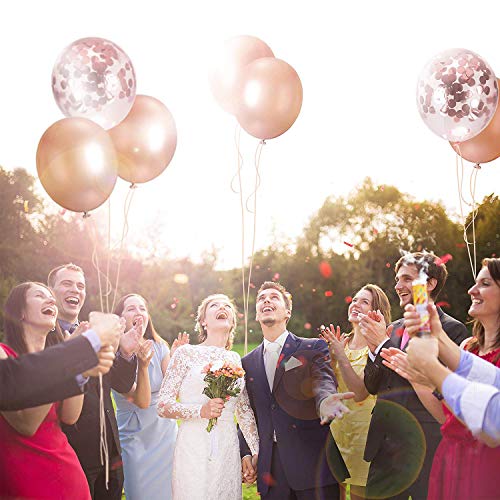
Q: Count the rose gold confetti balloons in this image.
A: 2